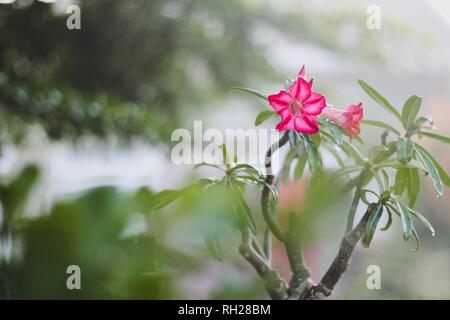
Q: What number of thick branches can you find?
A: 3